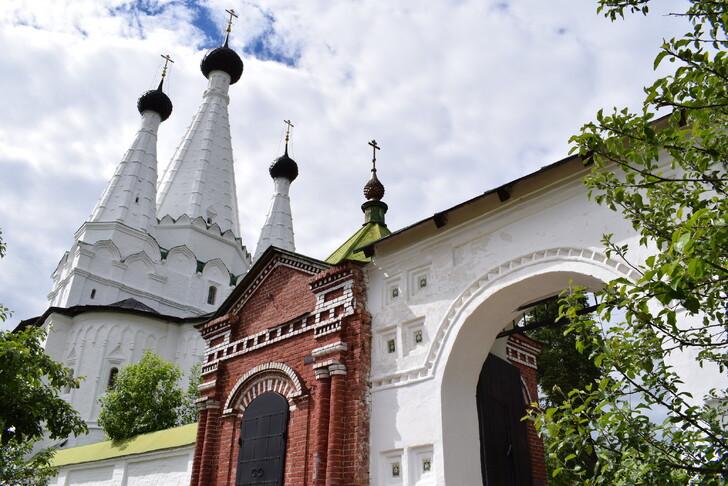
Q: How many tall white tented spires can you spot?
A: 3